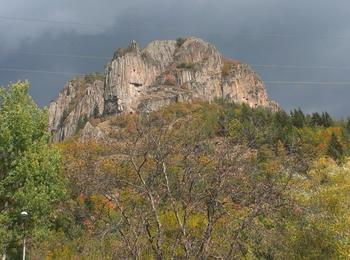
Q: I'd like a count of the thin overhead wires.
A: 3